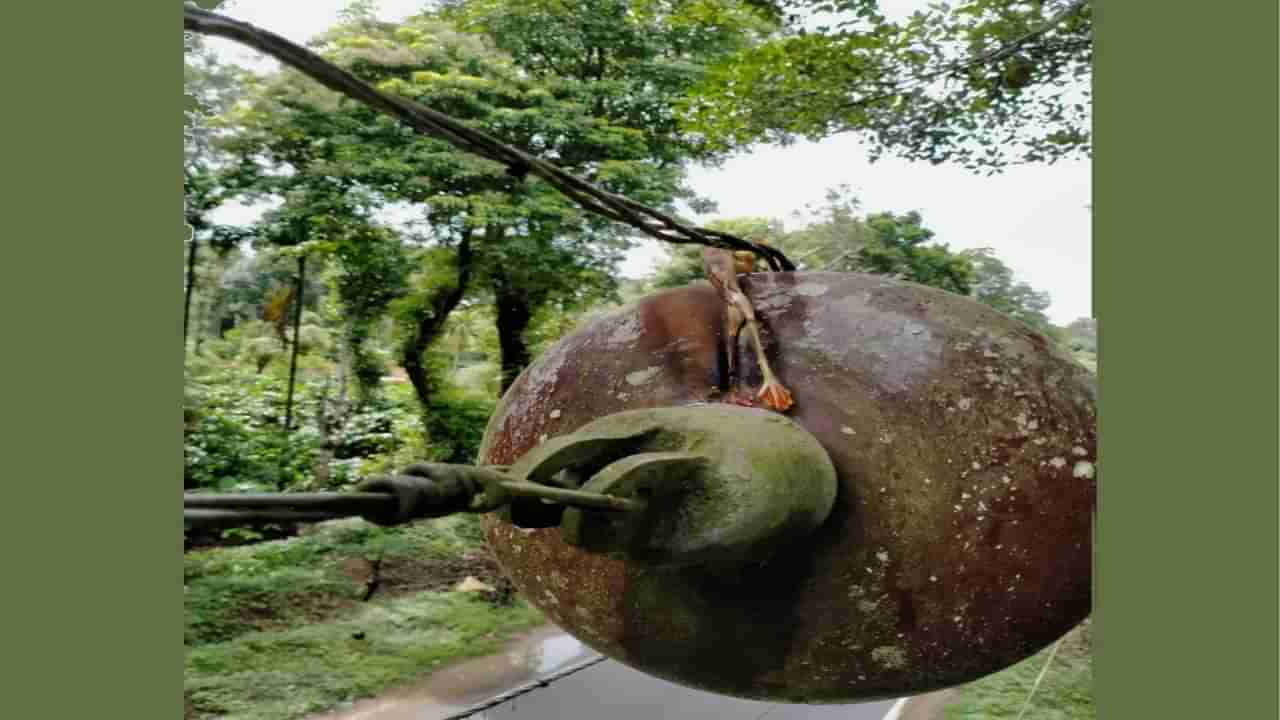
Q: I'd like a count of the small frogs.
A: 1